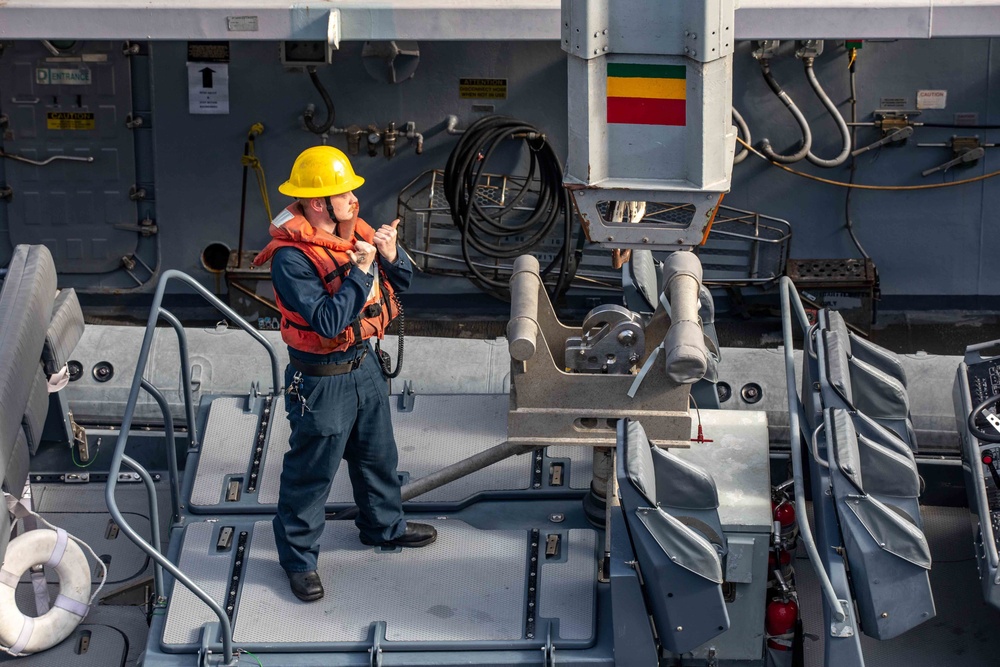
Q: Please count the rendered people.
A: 0